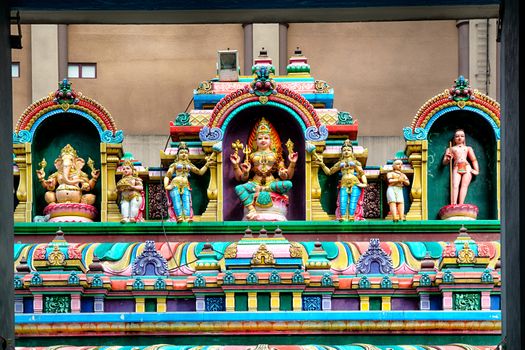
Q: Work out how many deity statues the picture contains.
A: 7